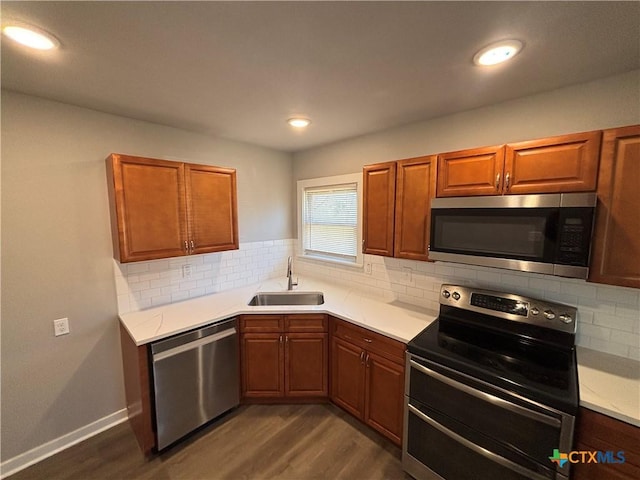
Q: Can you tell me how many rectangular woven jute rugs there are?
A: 0